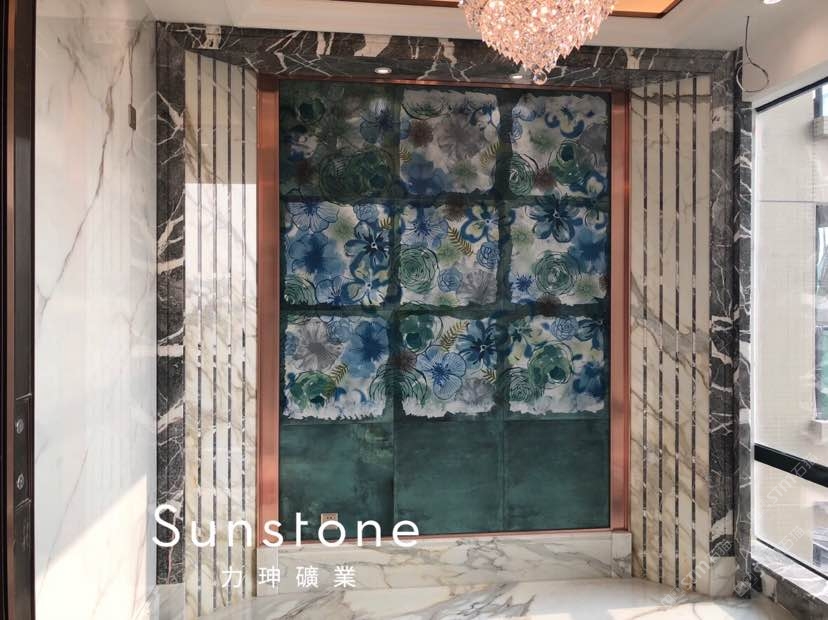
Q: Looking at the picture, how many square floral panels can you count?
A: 9